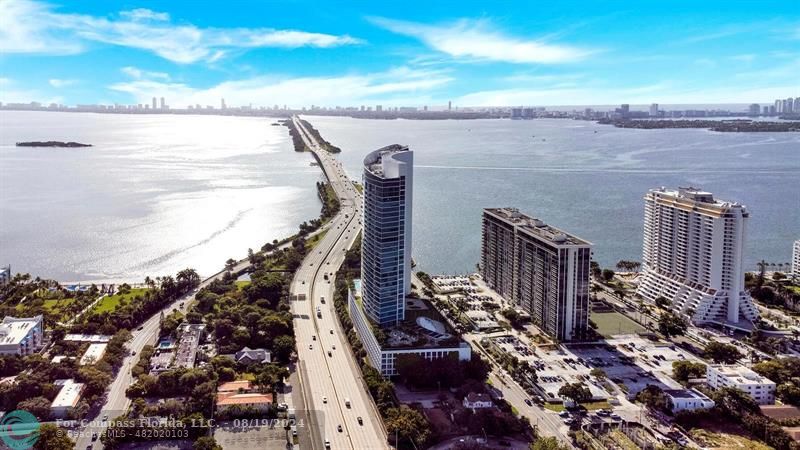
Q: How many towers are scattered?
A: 3